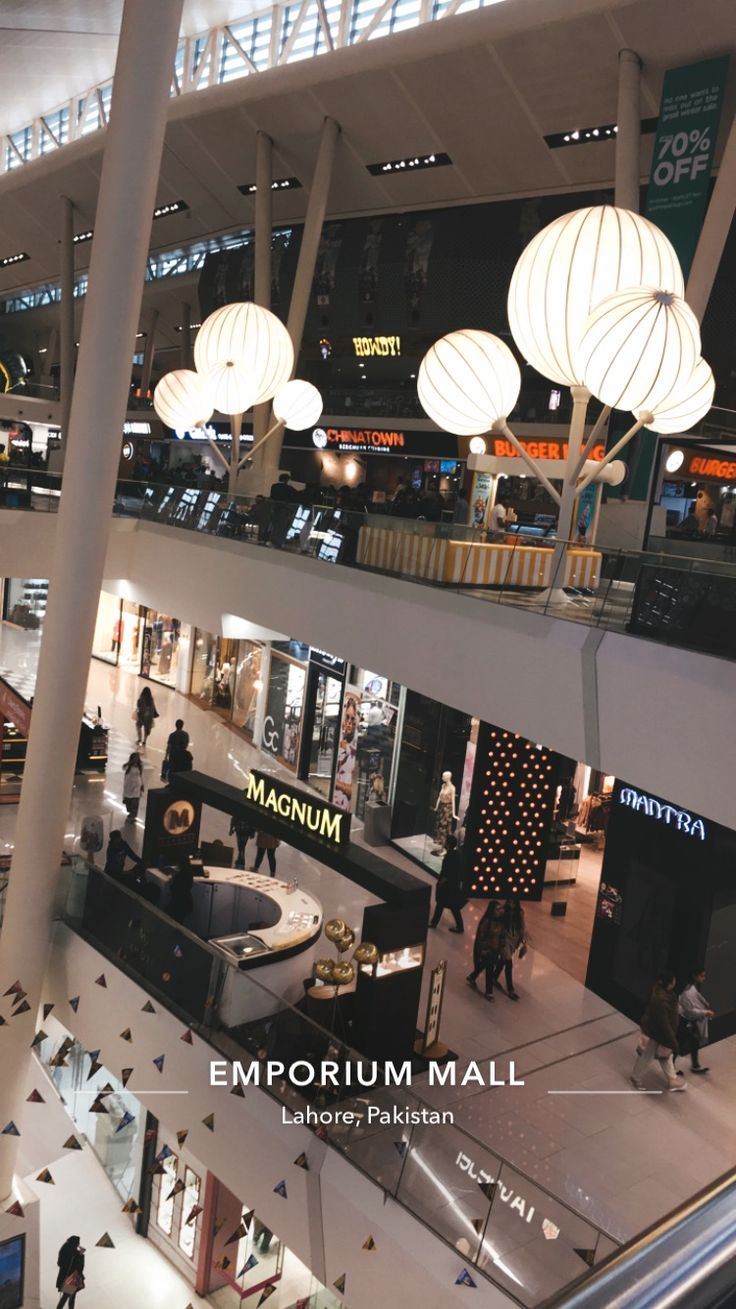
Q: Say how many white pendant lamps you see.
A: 8